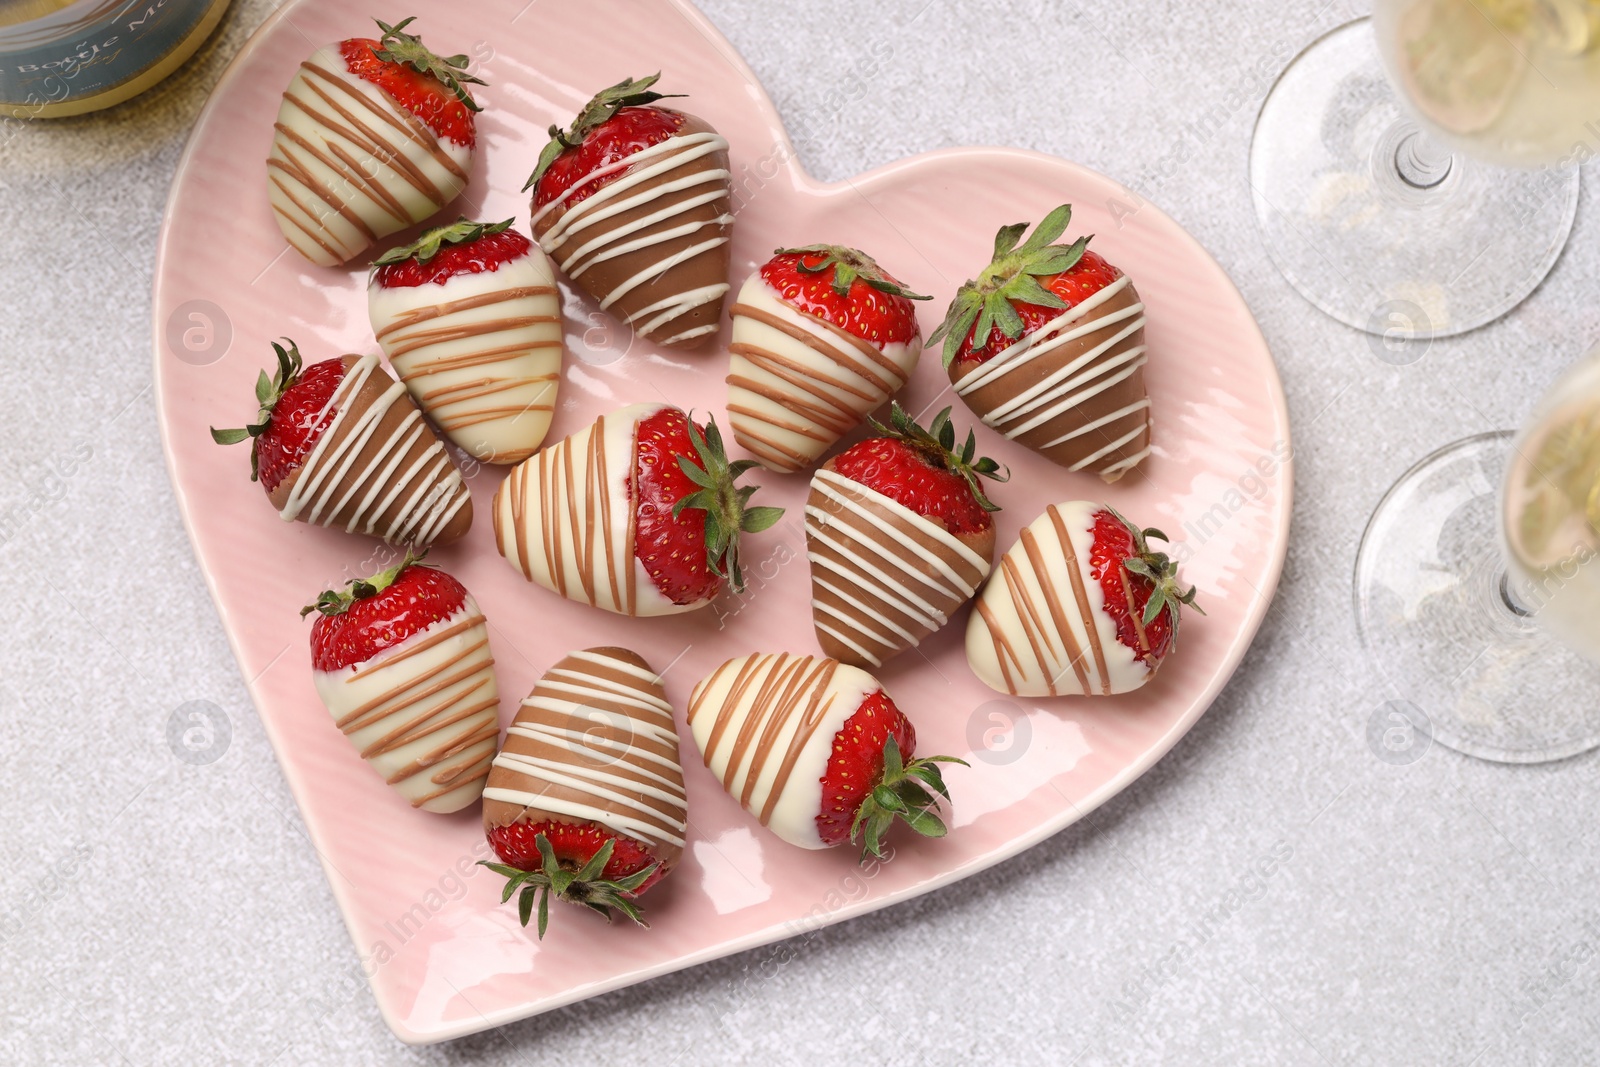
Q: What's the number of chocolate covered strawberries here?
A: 12